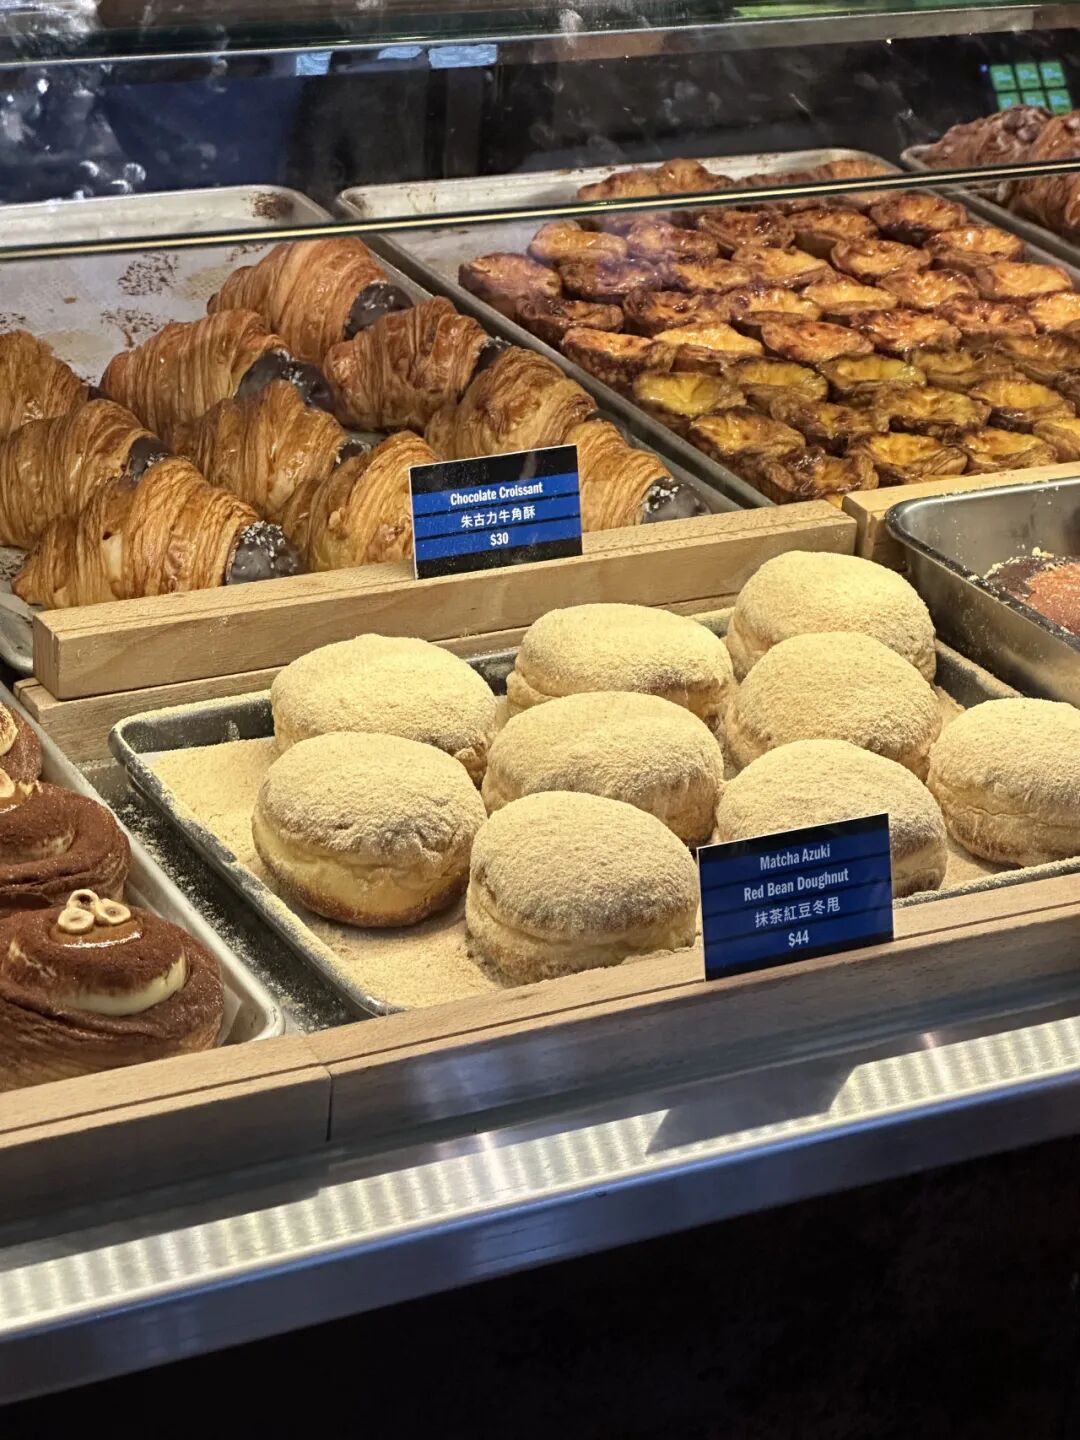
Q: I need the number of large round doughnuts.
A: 9